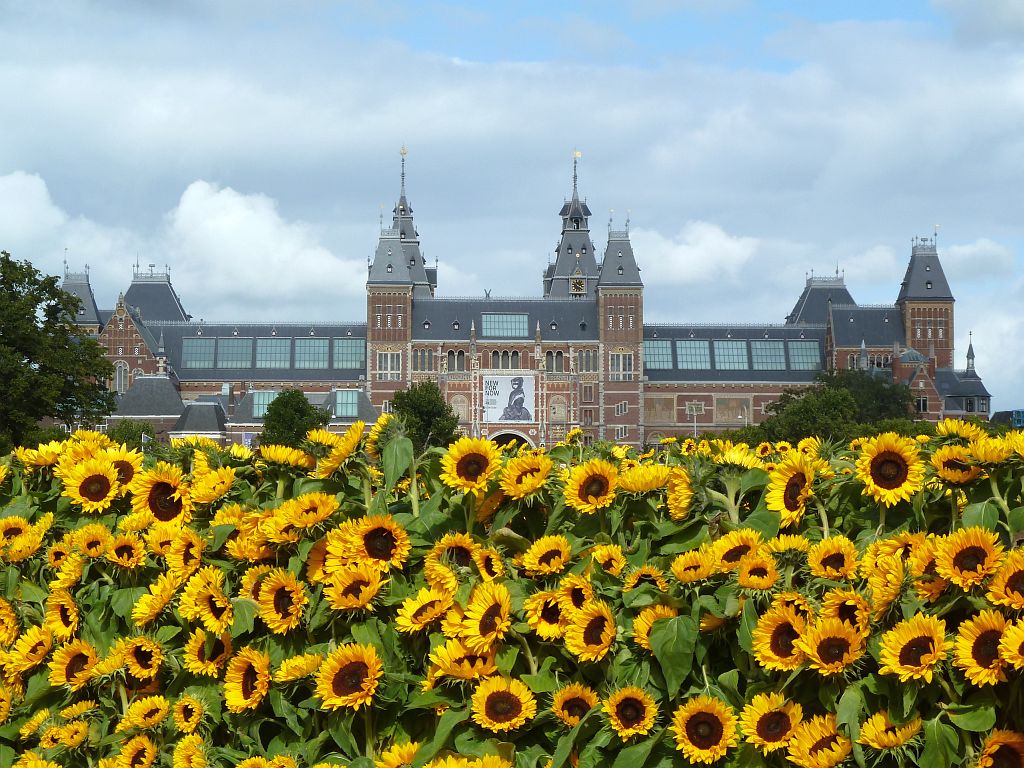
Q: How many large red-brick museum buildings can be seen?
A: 1